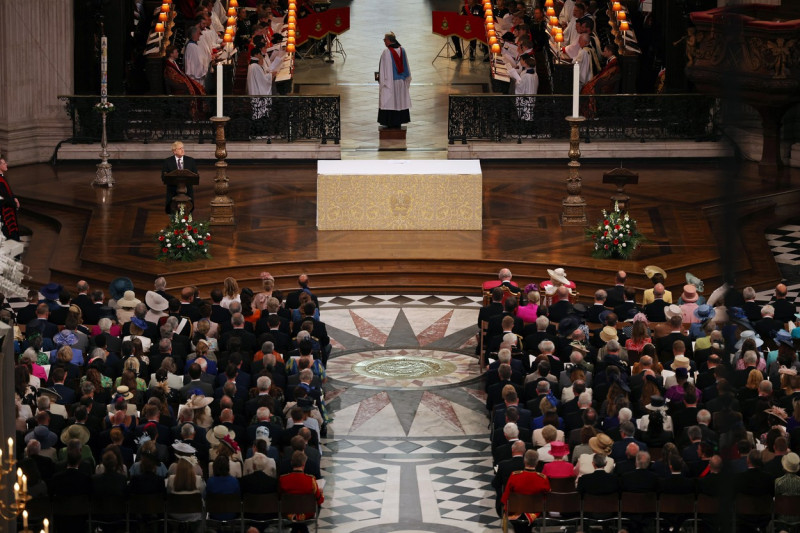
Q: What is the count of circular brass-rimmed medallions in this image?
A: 1